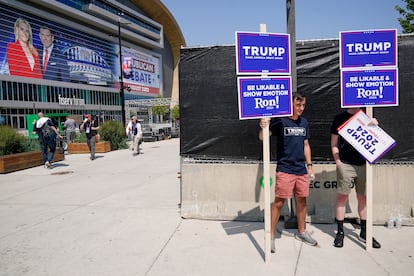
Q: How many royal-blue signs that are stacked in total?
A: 4